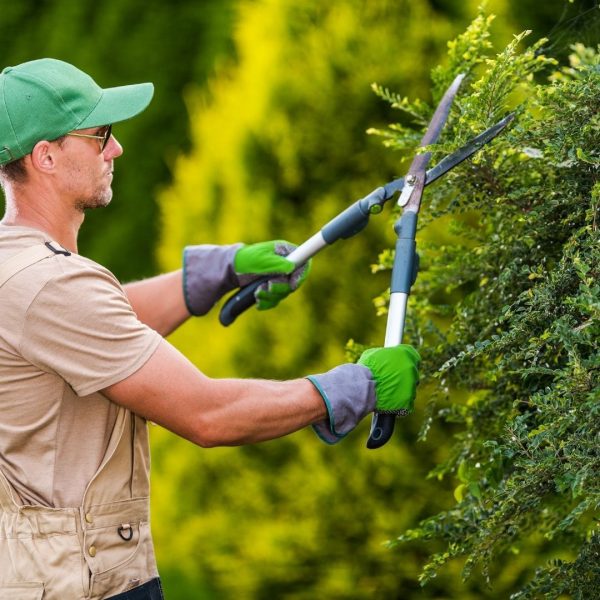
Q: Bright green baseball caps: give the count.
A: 1